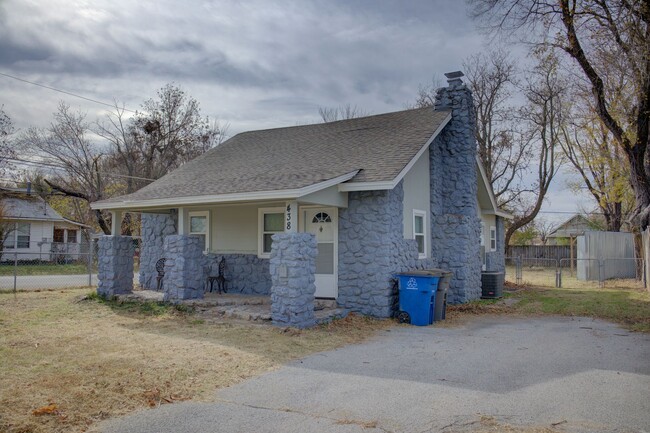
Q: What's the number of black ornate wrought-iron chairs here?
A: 2